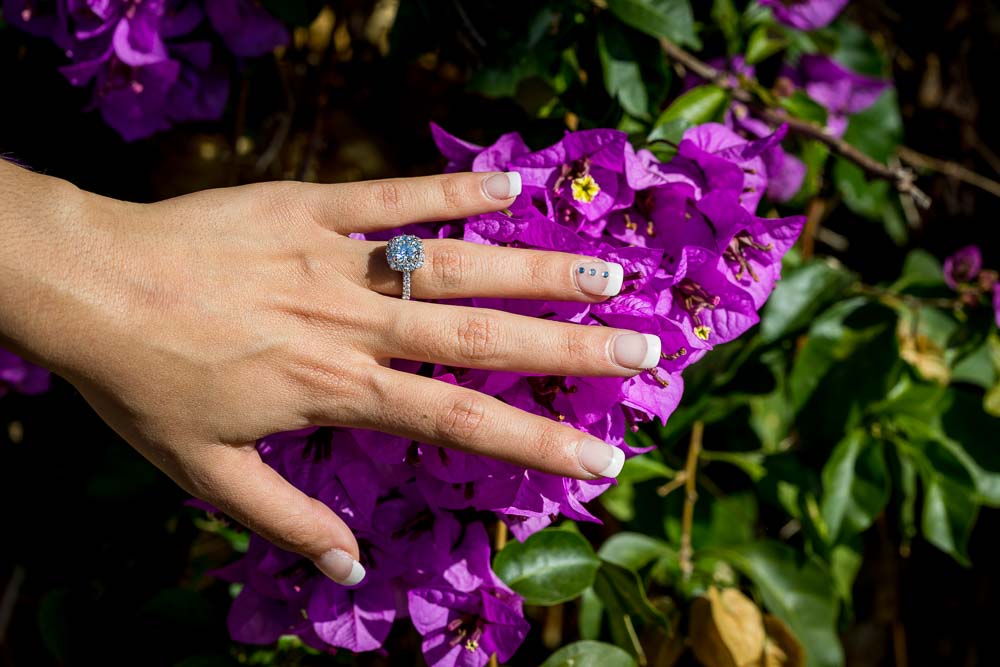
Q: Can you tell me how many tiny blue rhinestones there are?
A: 3